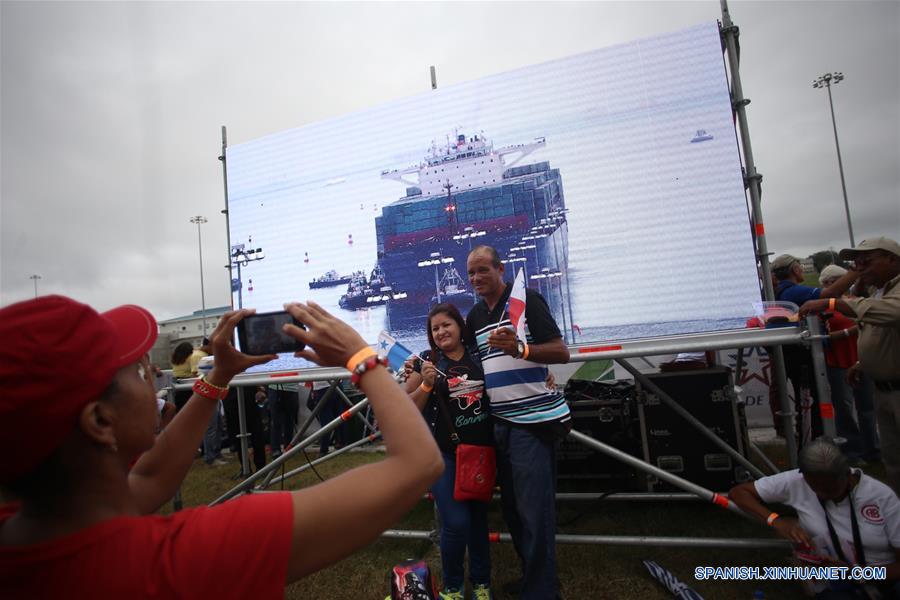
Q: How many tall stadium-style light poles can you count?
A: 3